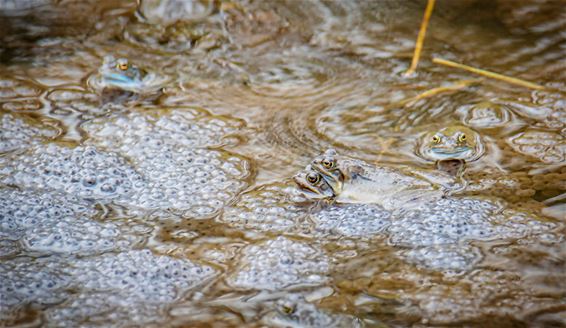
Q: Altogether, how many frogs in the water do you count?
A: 4